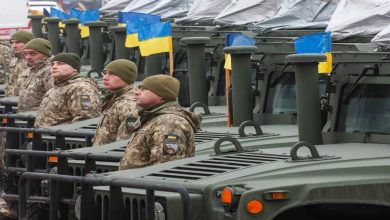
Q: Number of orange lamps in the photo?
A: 6